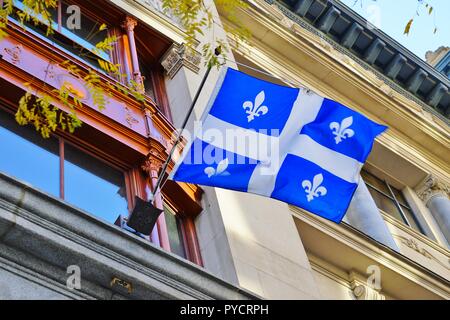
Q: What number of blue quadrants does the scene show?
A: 4